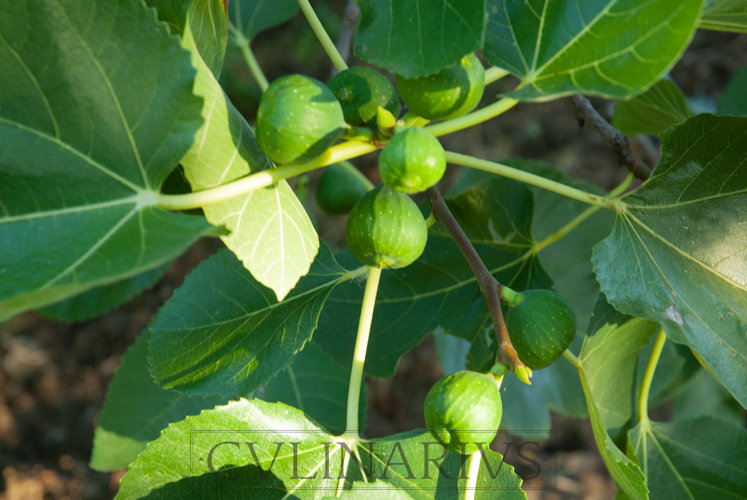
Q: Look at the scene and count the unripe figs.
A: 8